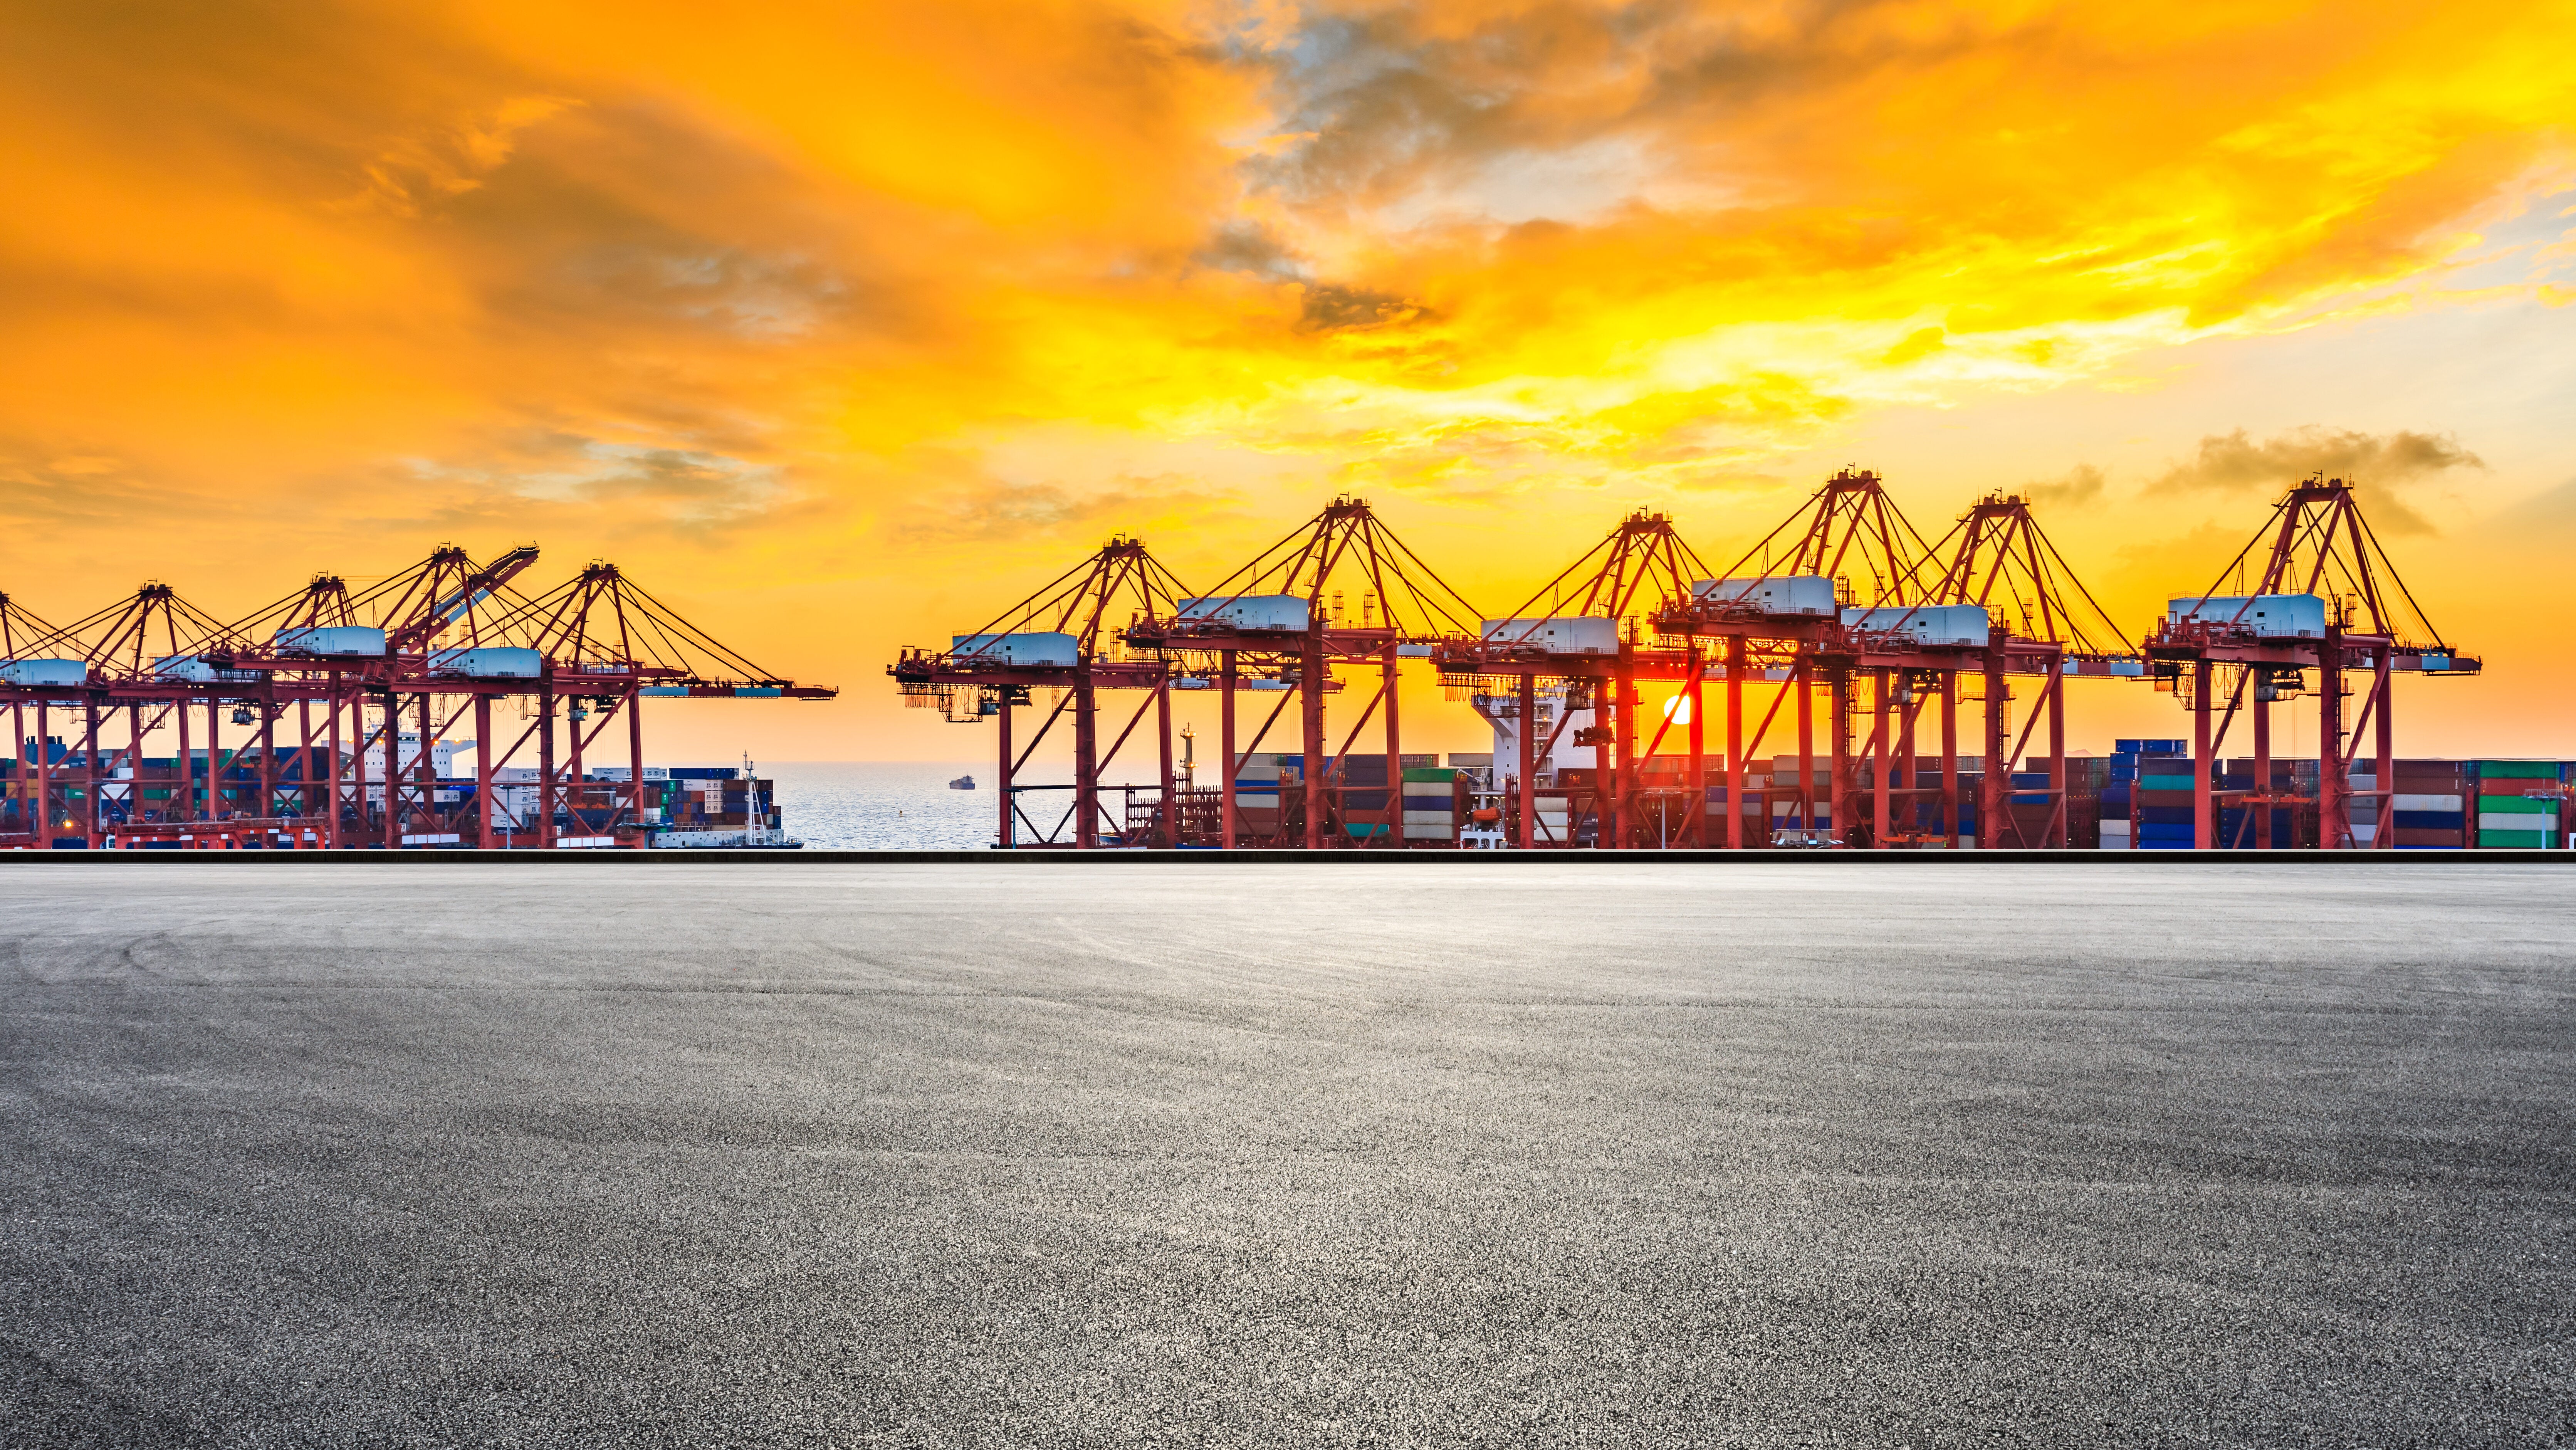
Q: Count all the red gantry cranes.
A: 11